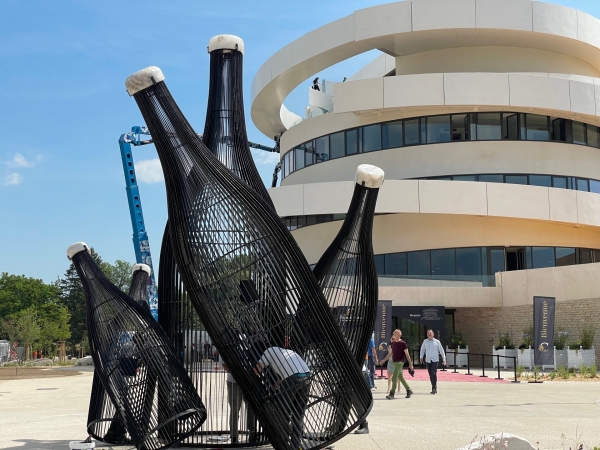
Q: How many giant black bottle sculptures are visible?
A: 5